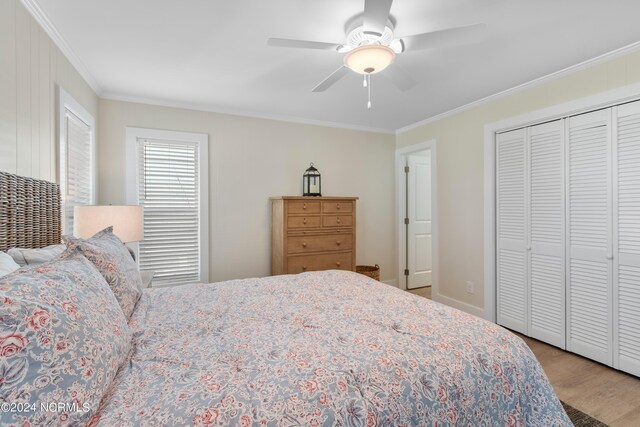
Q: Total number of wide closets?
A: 1